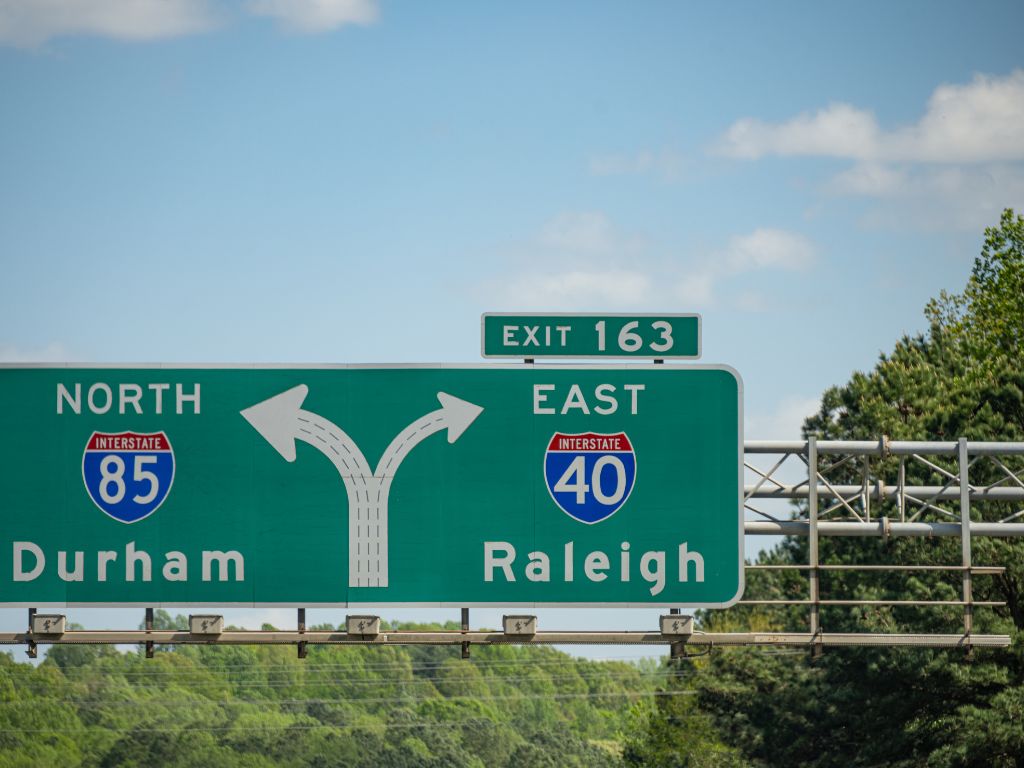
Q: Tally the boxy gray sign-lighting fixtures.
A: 5